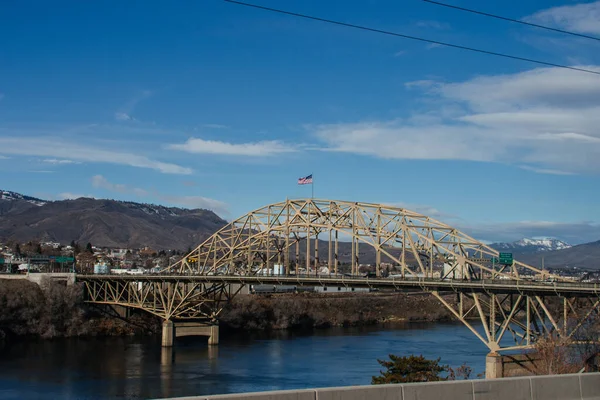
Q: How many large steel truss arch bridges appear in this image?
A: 1